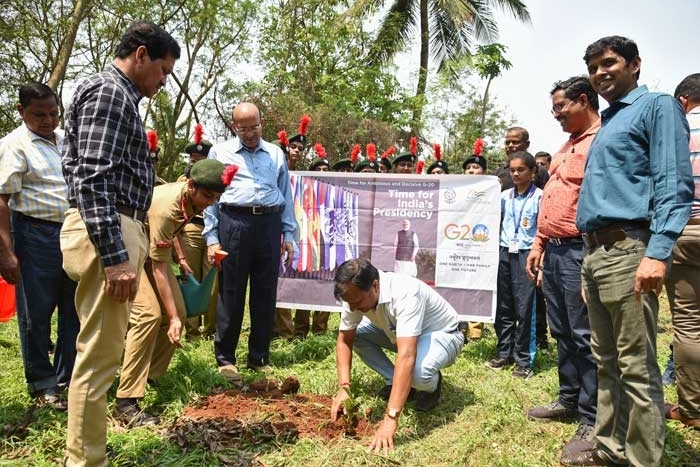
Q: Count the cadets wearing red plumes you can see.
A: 13